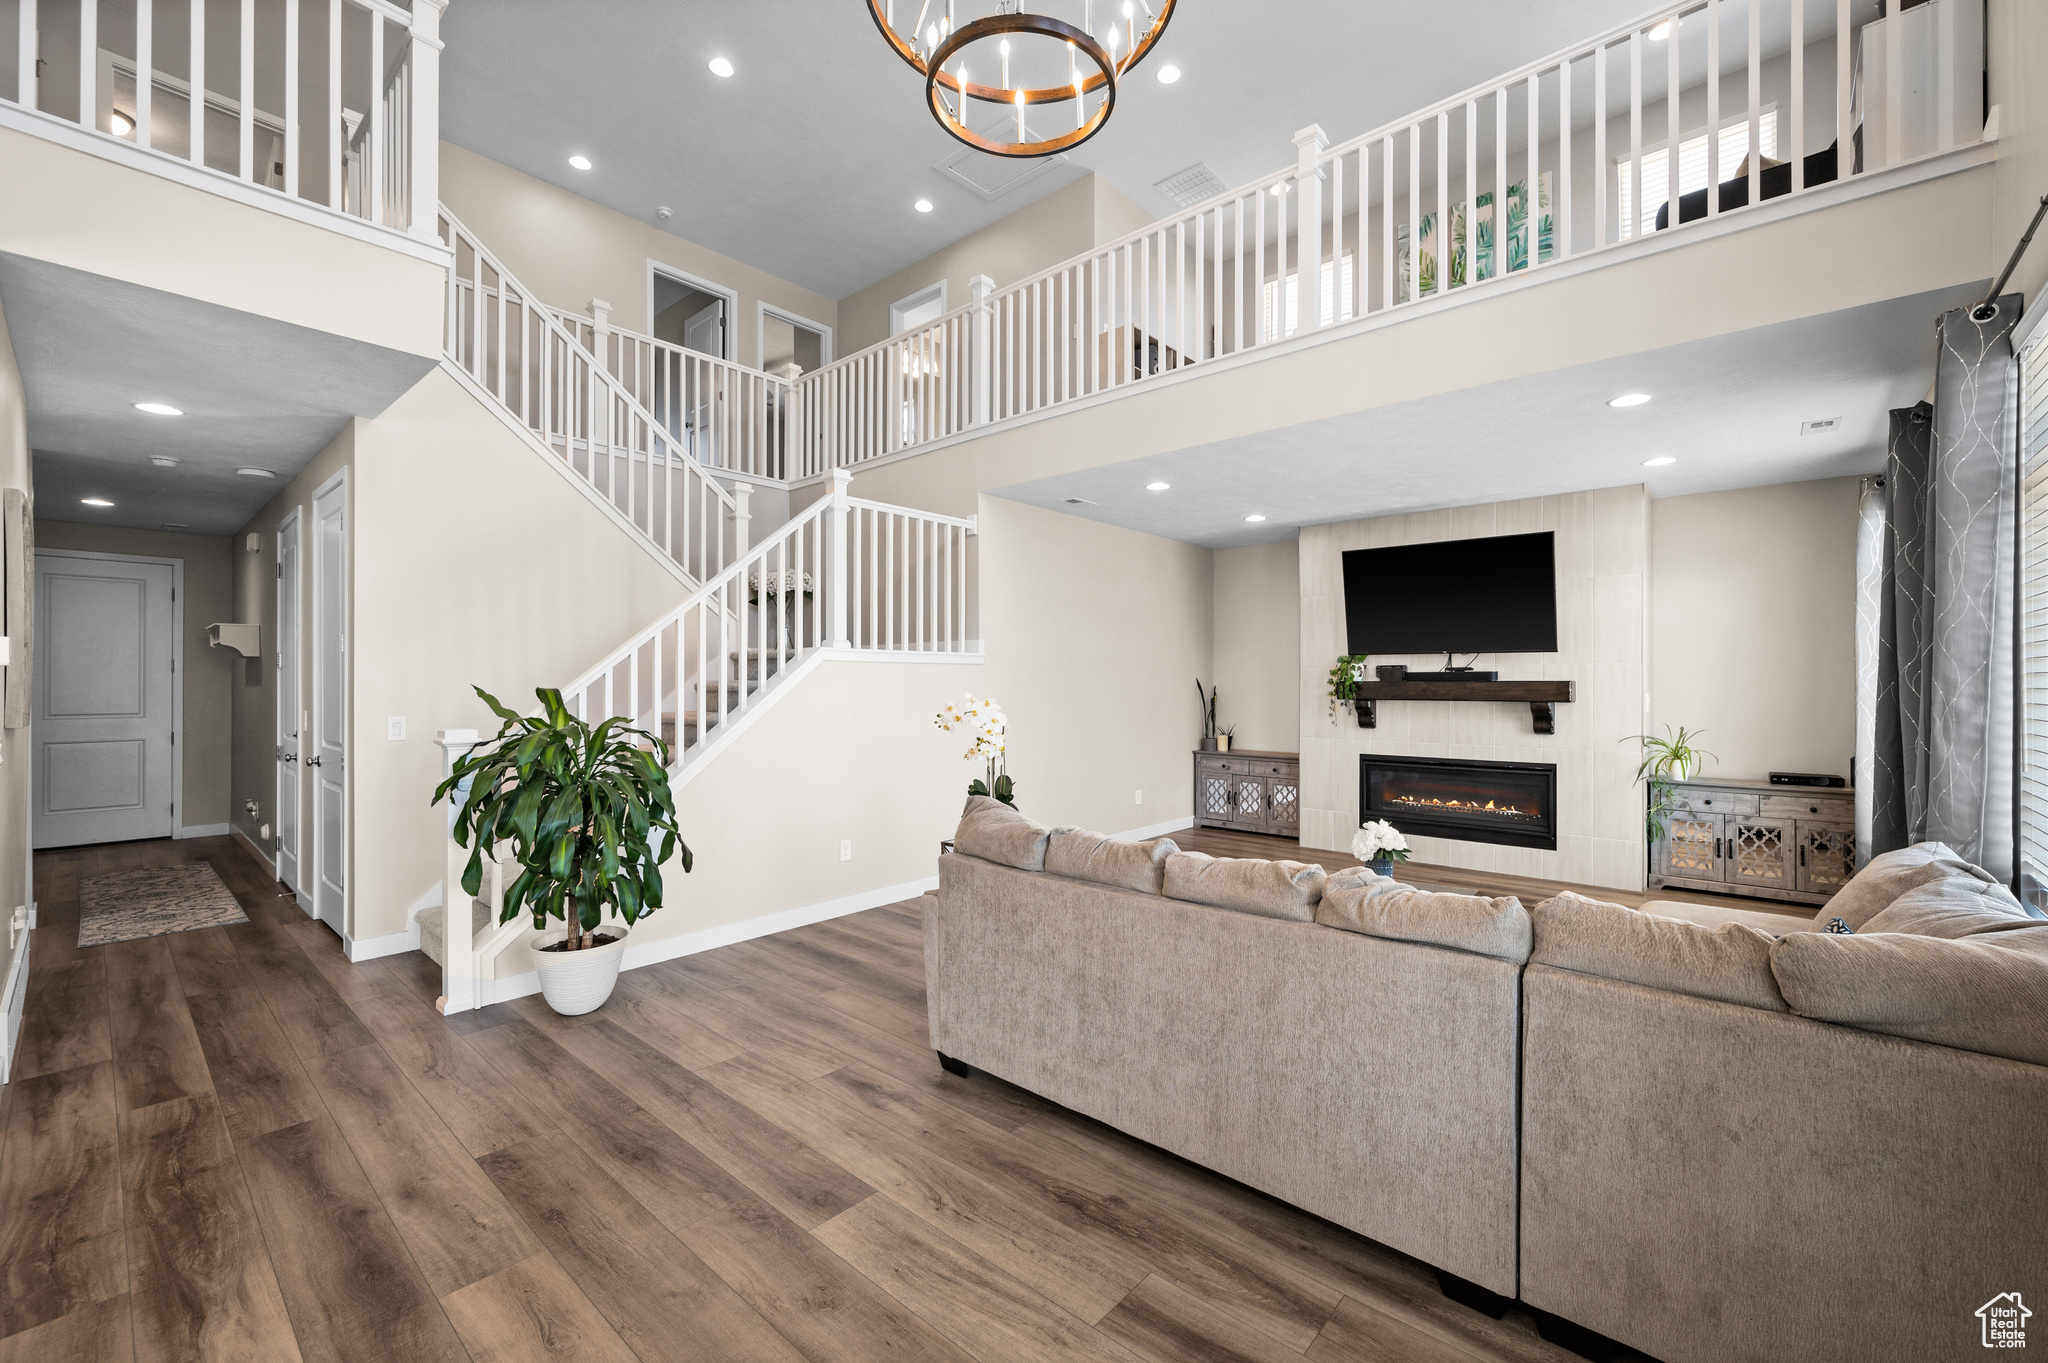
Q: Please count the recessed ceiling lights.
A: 12